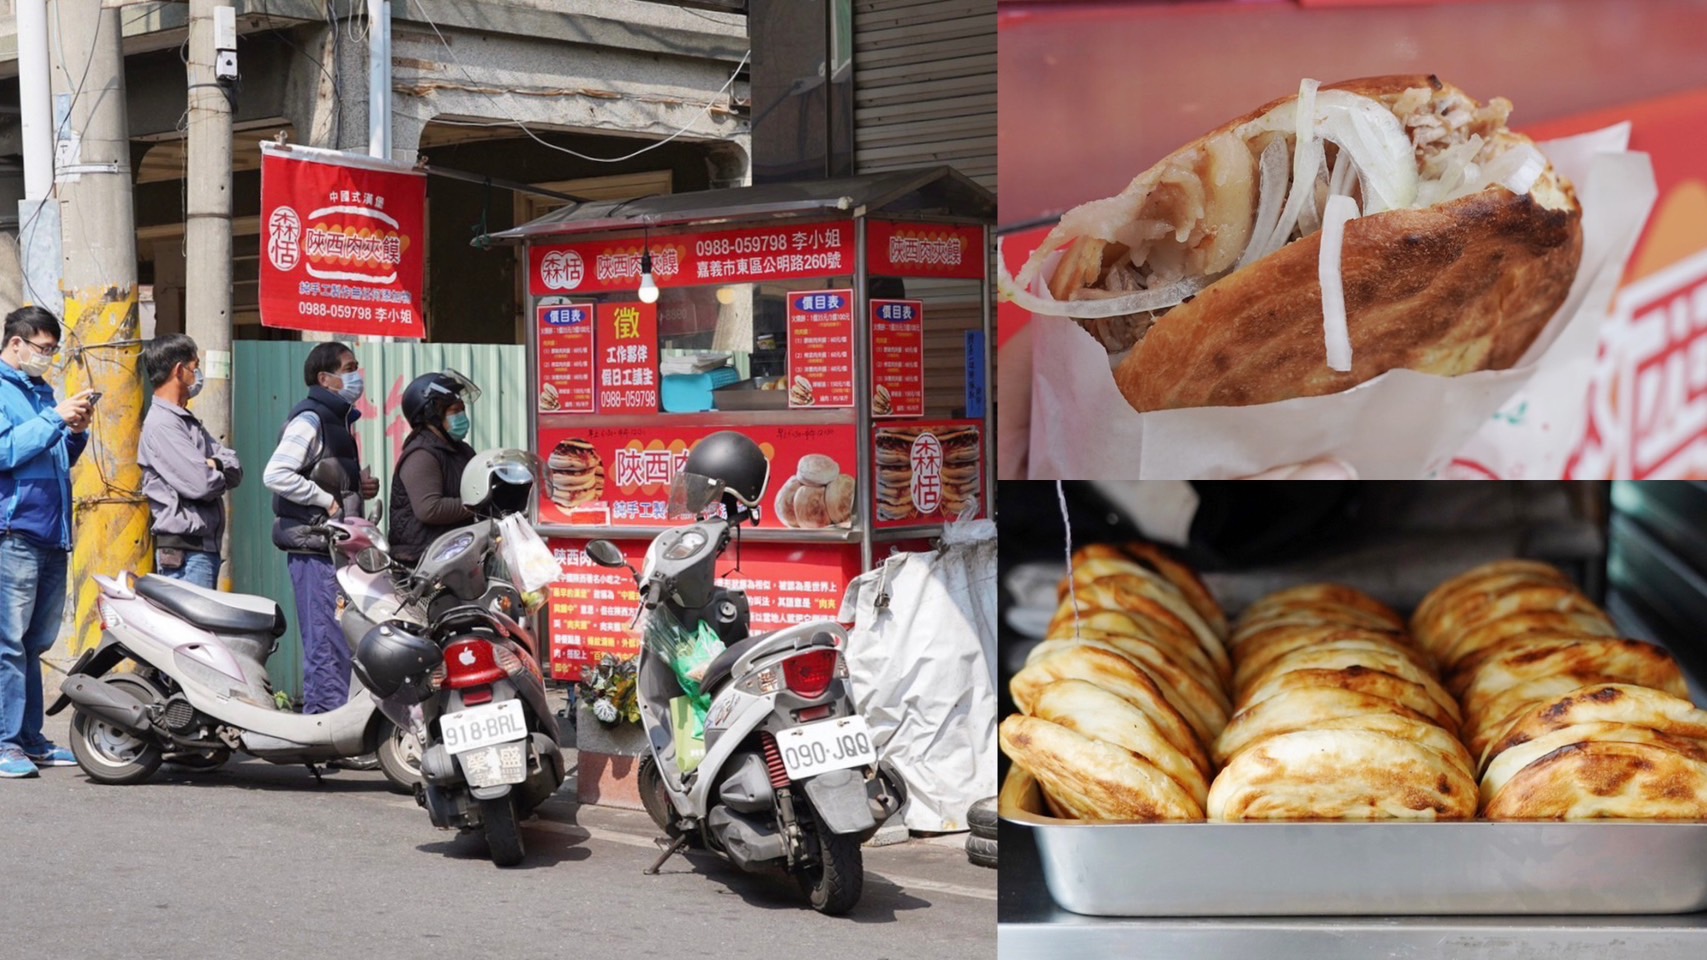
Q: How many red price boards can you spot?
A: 3